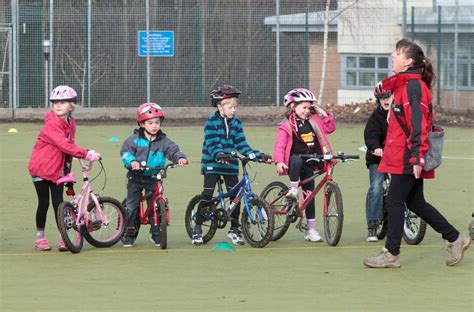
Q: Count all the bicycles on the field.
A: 5